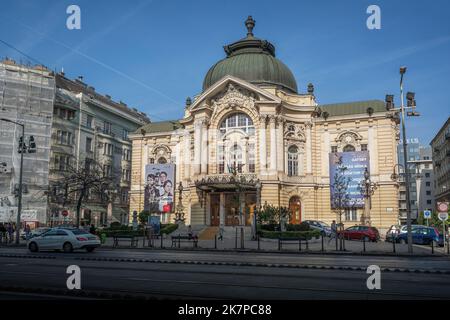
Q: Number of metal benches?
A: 3